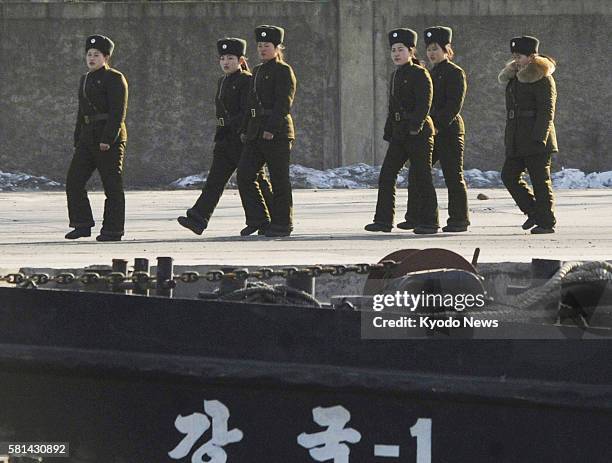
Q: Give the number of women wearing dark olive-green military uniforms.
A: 6